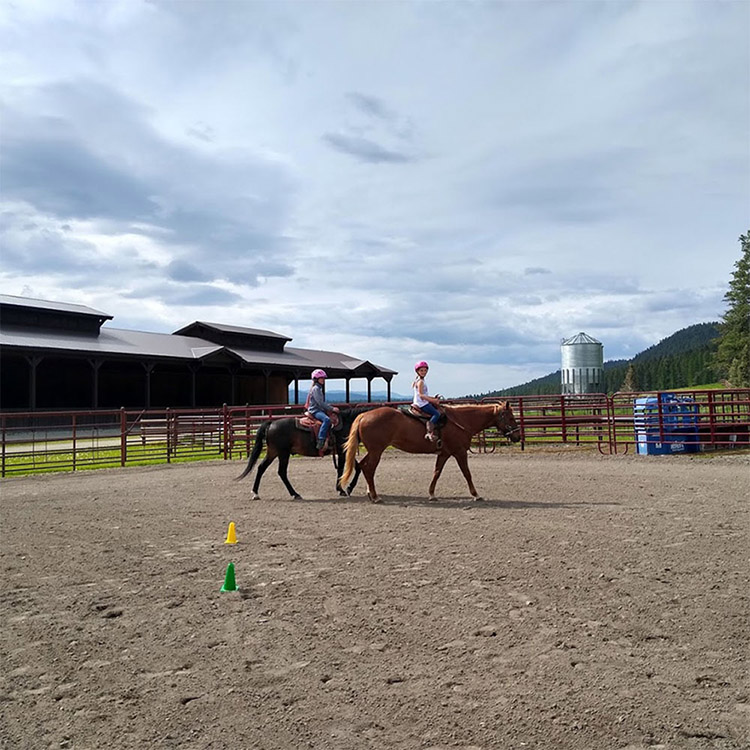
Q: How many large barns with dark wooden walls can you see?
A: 1